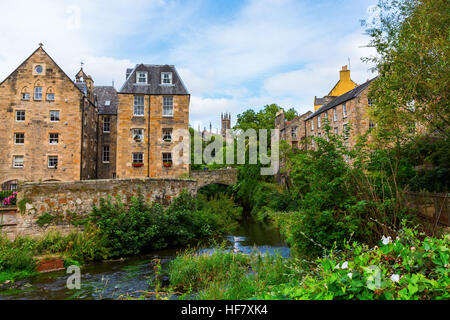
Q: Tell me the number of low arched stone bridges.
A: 1